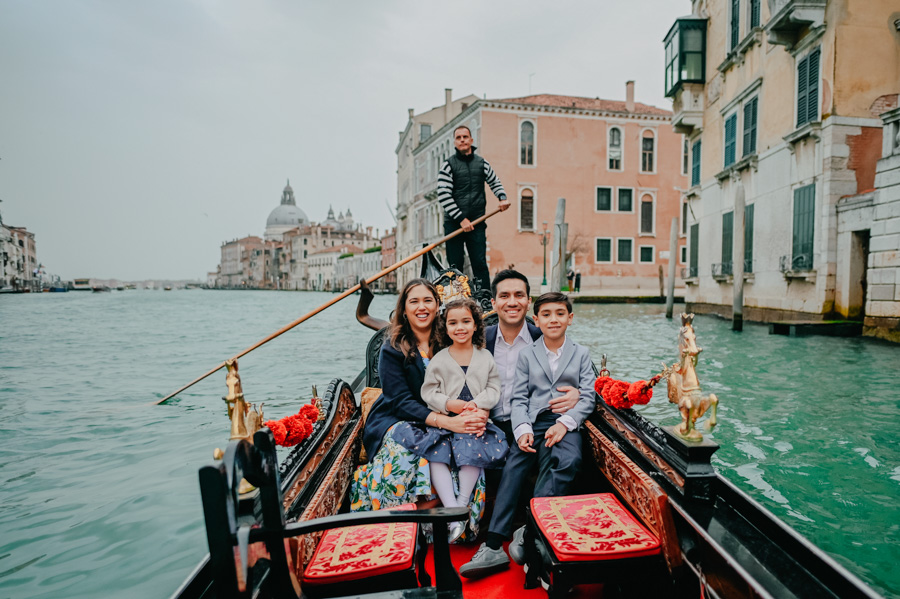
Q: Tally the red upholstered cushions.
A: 2